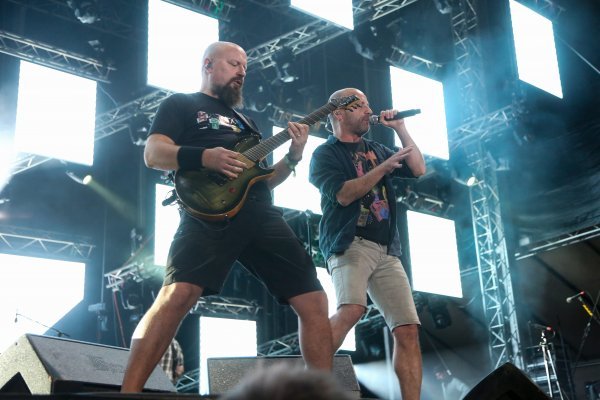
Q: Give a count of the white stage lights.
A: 11